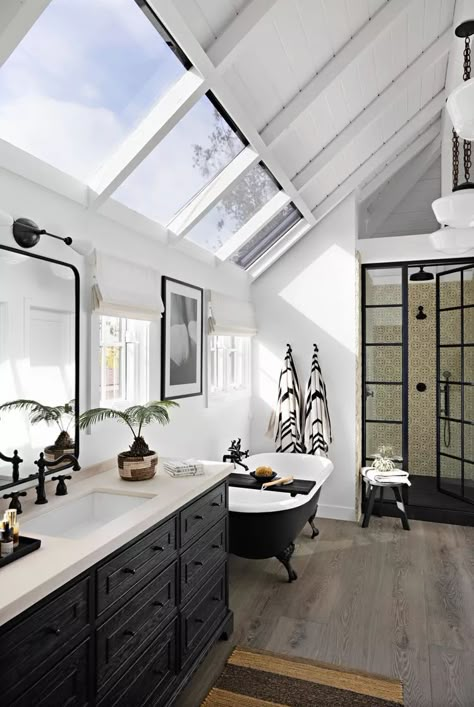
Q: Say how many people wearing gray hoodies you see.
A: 0